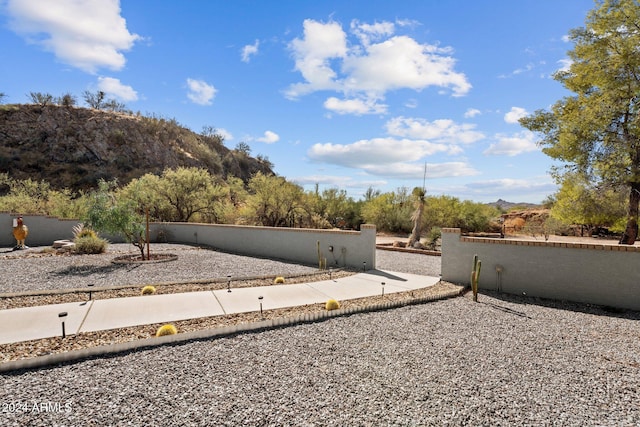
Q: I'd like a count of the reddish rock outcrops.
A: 1